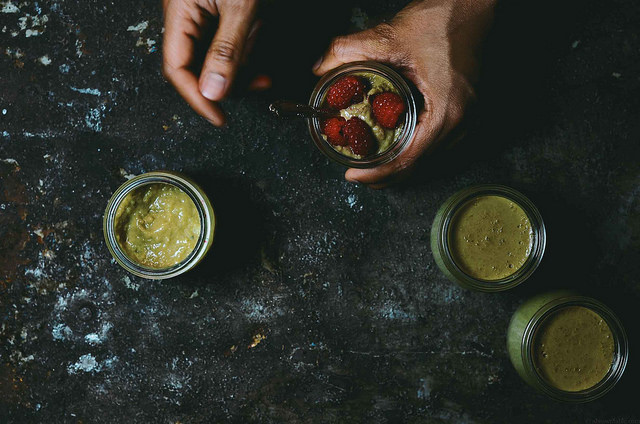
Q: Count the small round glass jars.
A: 4